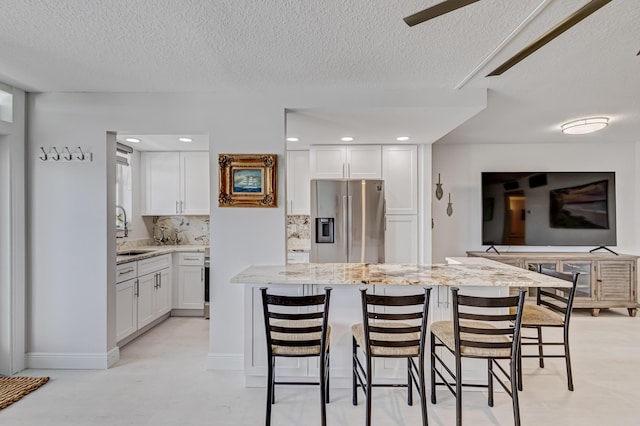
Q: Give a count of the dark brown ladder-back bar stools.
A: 4